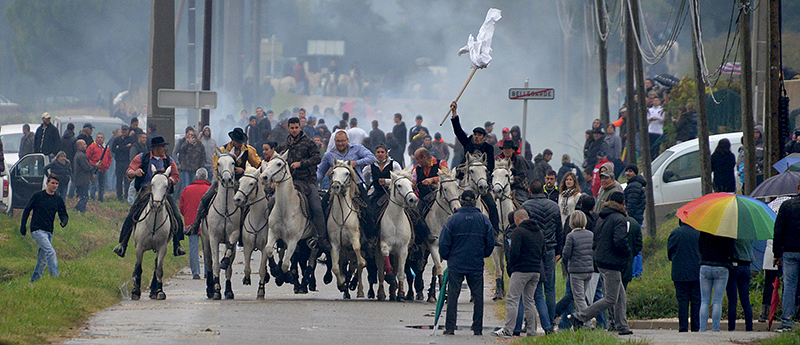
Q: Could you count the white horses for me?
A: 9